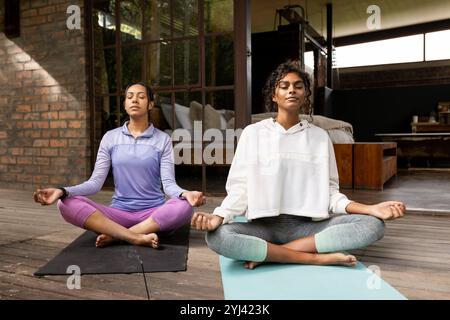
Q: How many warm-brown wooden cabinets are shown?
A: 1